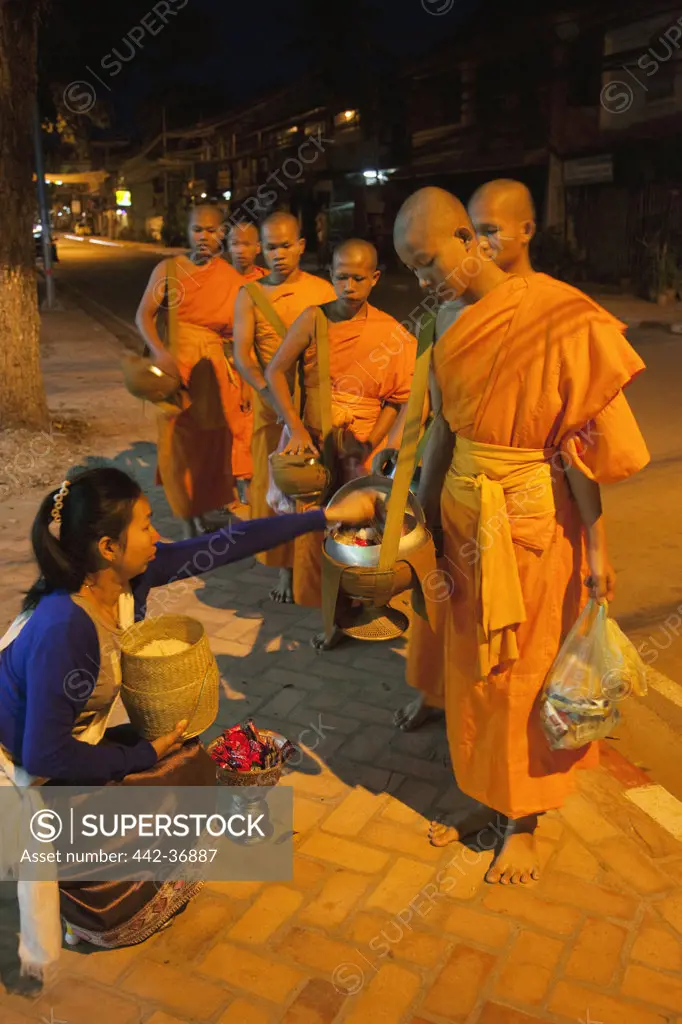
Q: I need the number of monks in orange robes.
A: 6